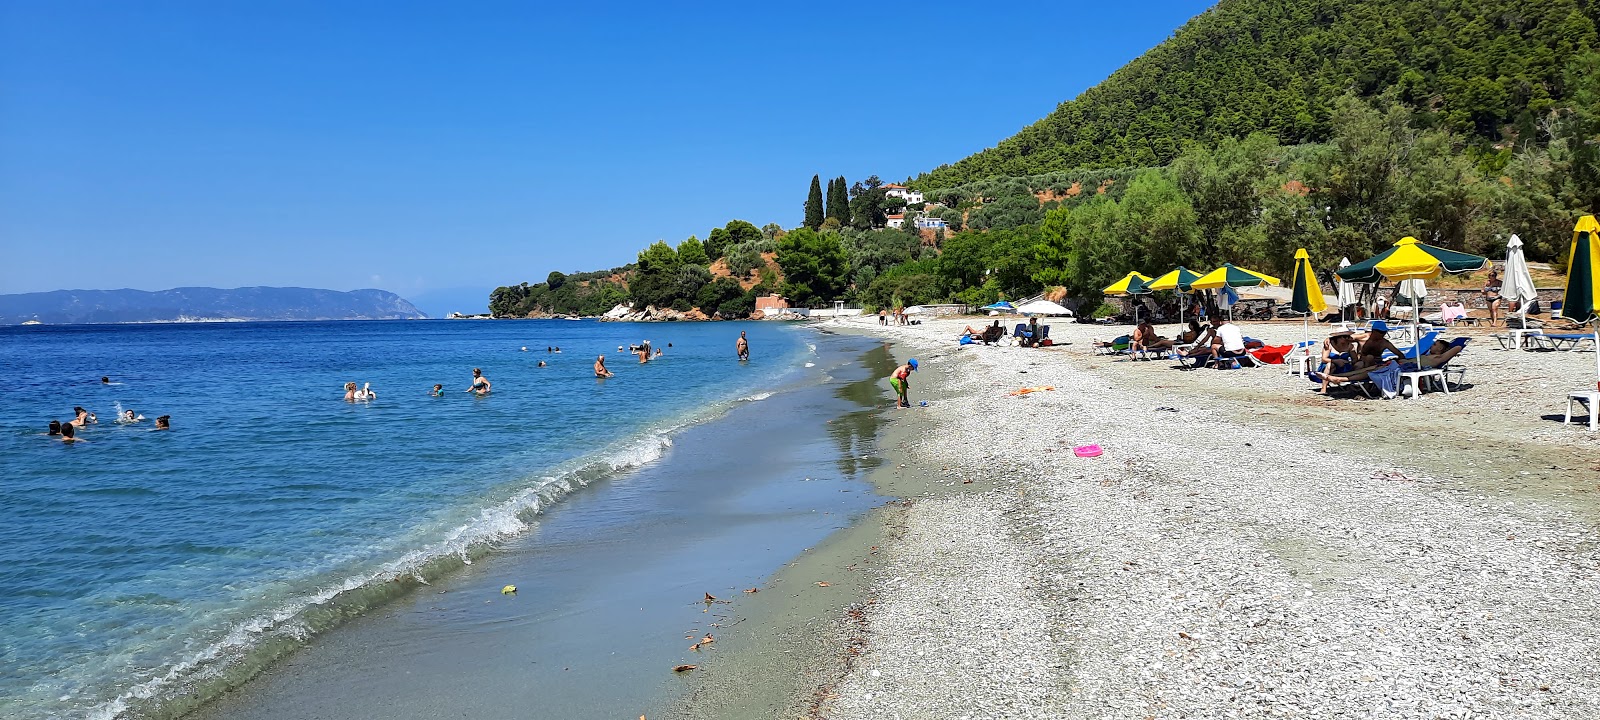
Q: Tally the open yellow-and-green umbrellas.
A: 4